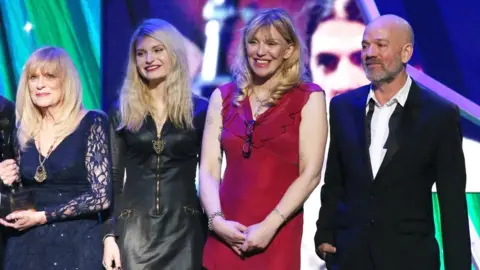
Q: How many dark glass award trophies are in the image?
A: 1